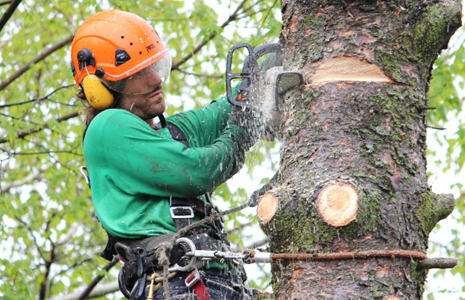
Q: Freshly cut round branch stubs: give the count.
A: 2